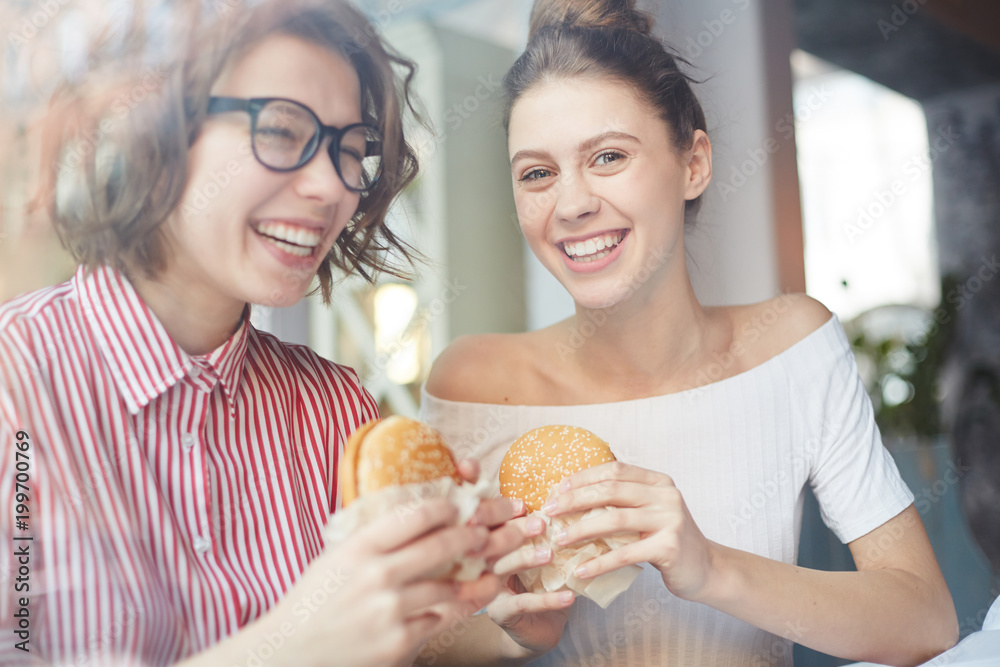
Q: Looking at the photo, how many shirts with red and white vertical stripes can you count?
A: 1